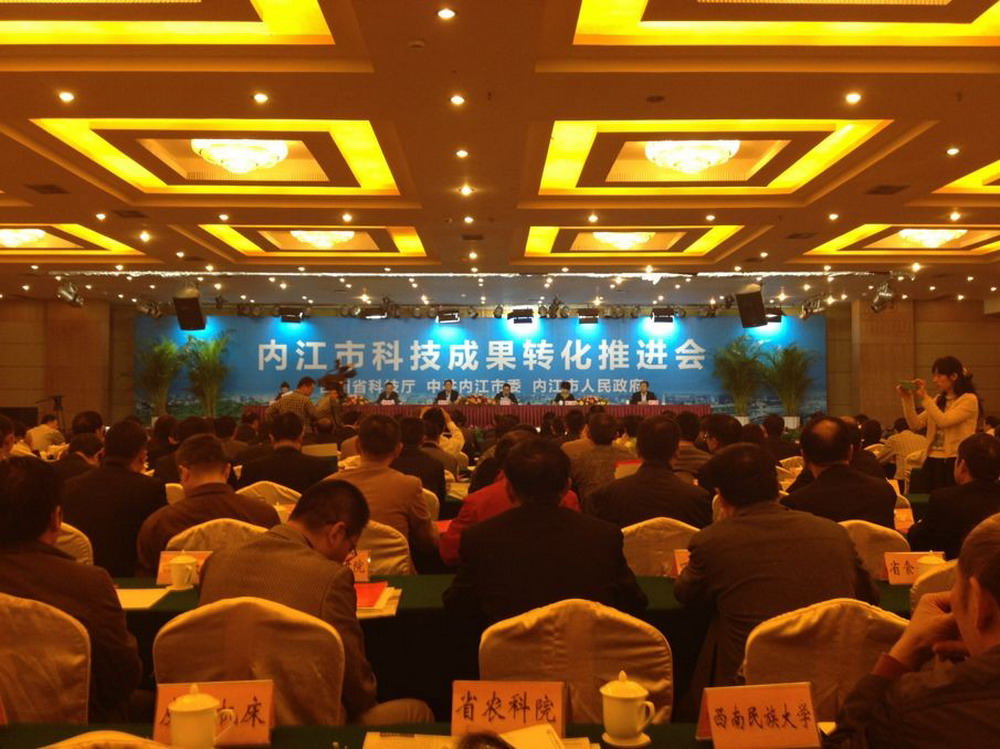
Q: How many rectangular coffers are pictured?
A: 9